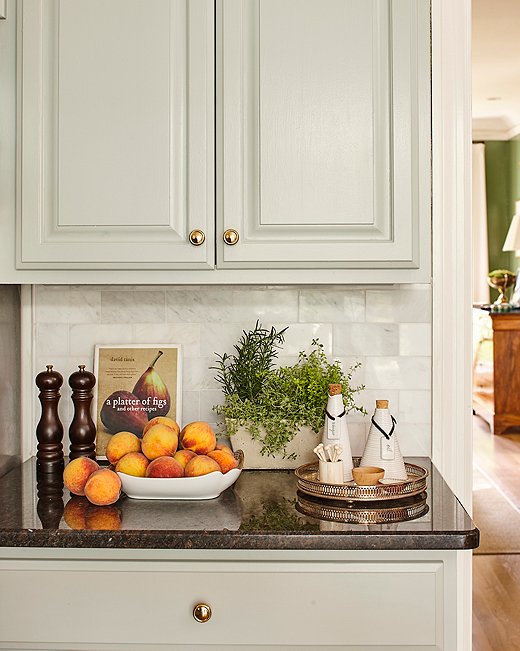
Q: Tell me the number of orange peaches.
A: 12